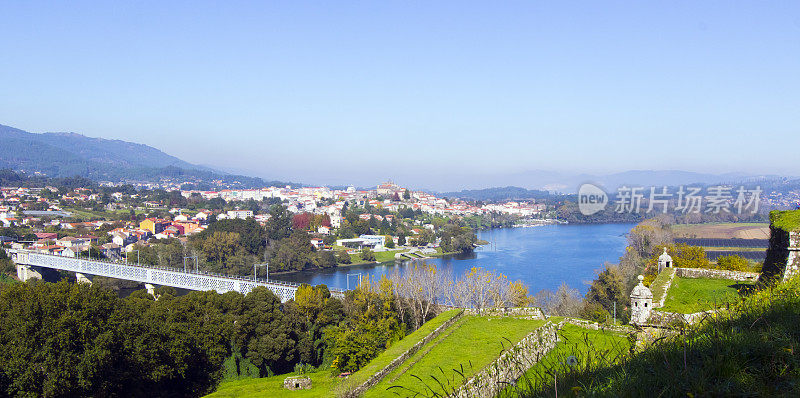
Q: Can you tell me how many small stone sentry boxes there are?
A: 2